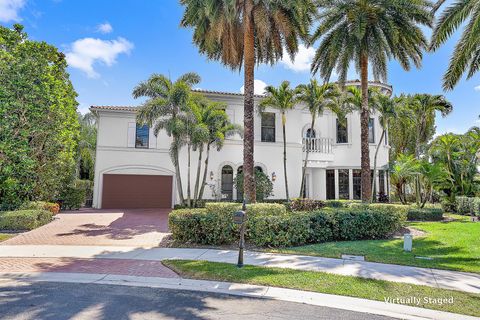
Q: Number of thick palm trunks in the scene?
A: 2